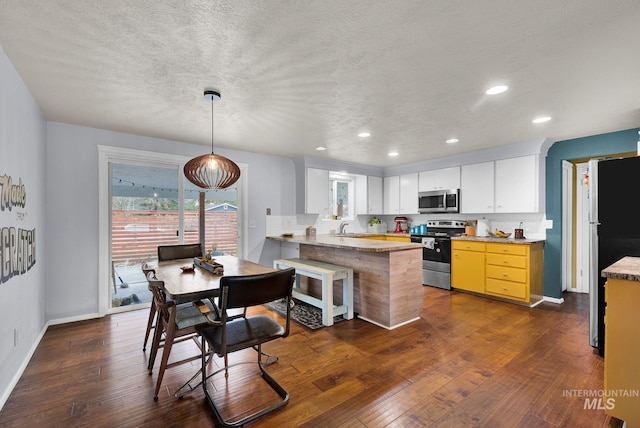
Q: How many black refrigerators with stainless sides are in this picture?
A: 1